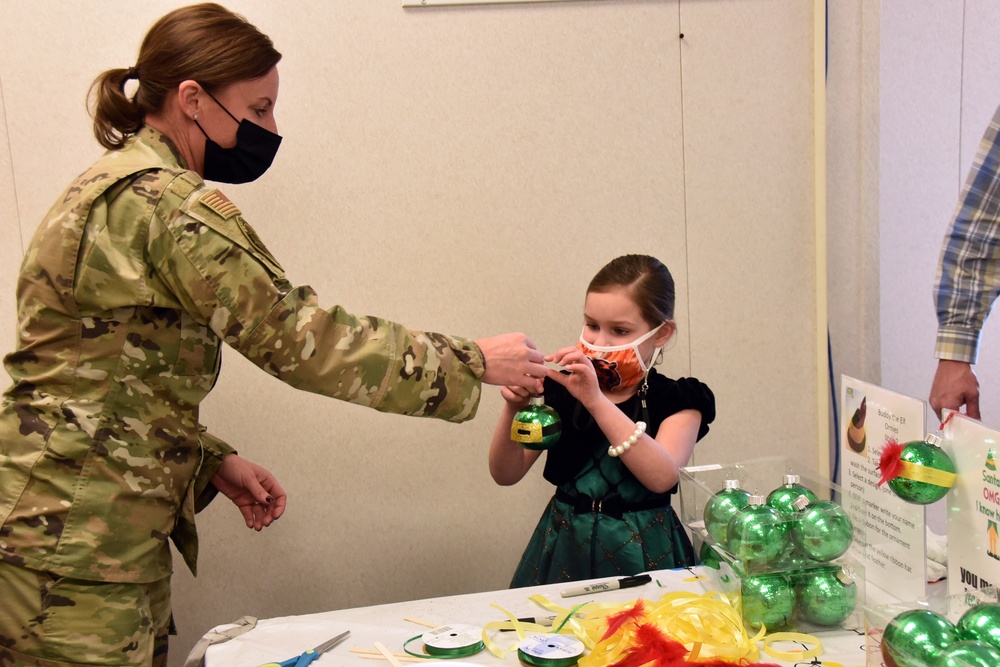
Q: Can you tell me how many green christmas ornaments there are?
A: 12